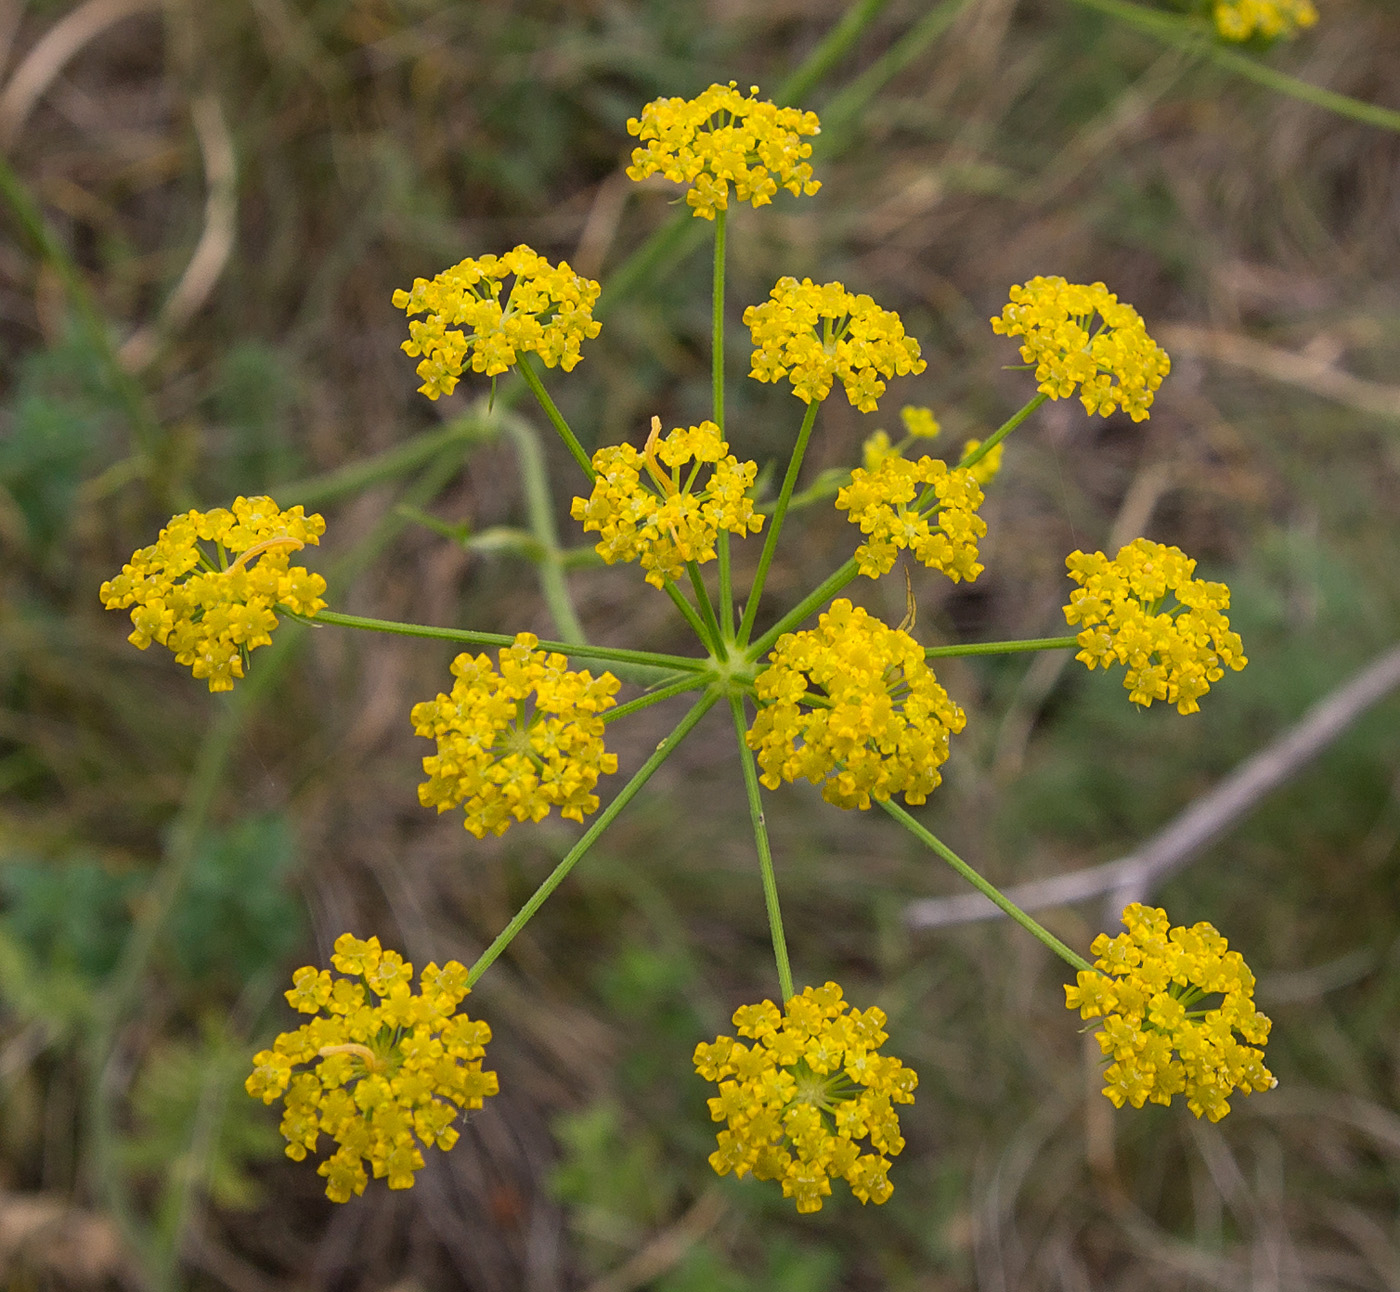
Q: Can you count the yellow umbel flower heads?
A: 13